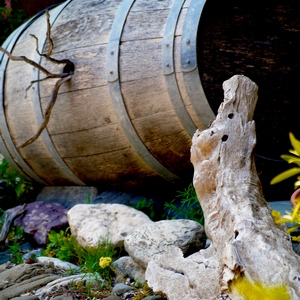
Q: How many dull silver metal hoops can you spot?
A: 6